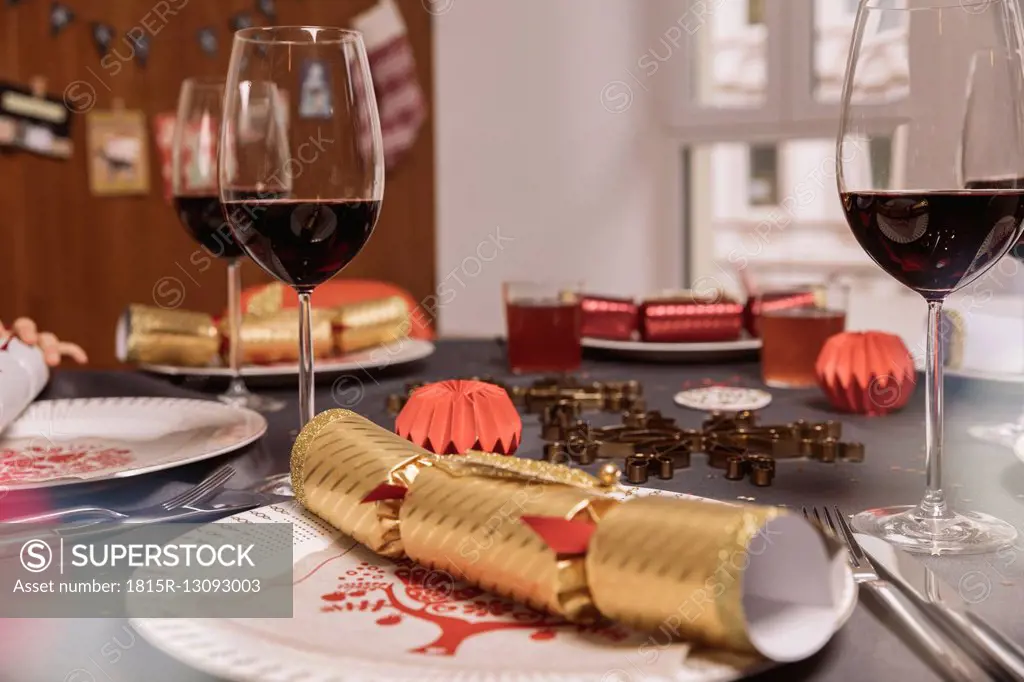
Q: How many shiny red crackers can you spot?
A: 1